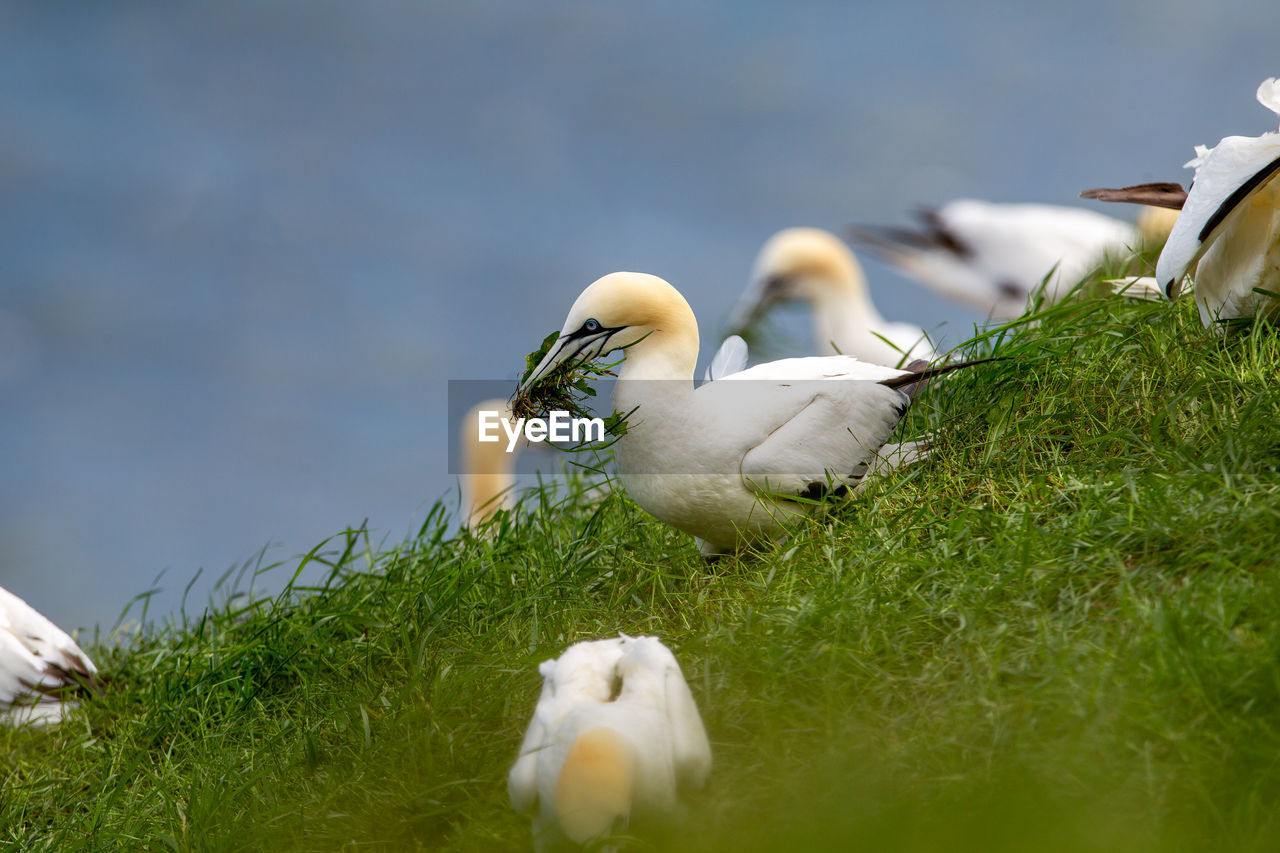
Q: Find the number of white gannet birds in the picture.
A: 7